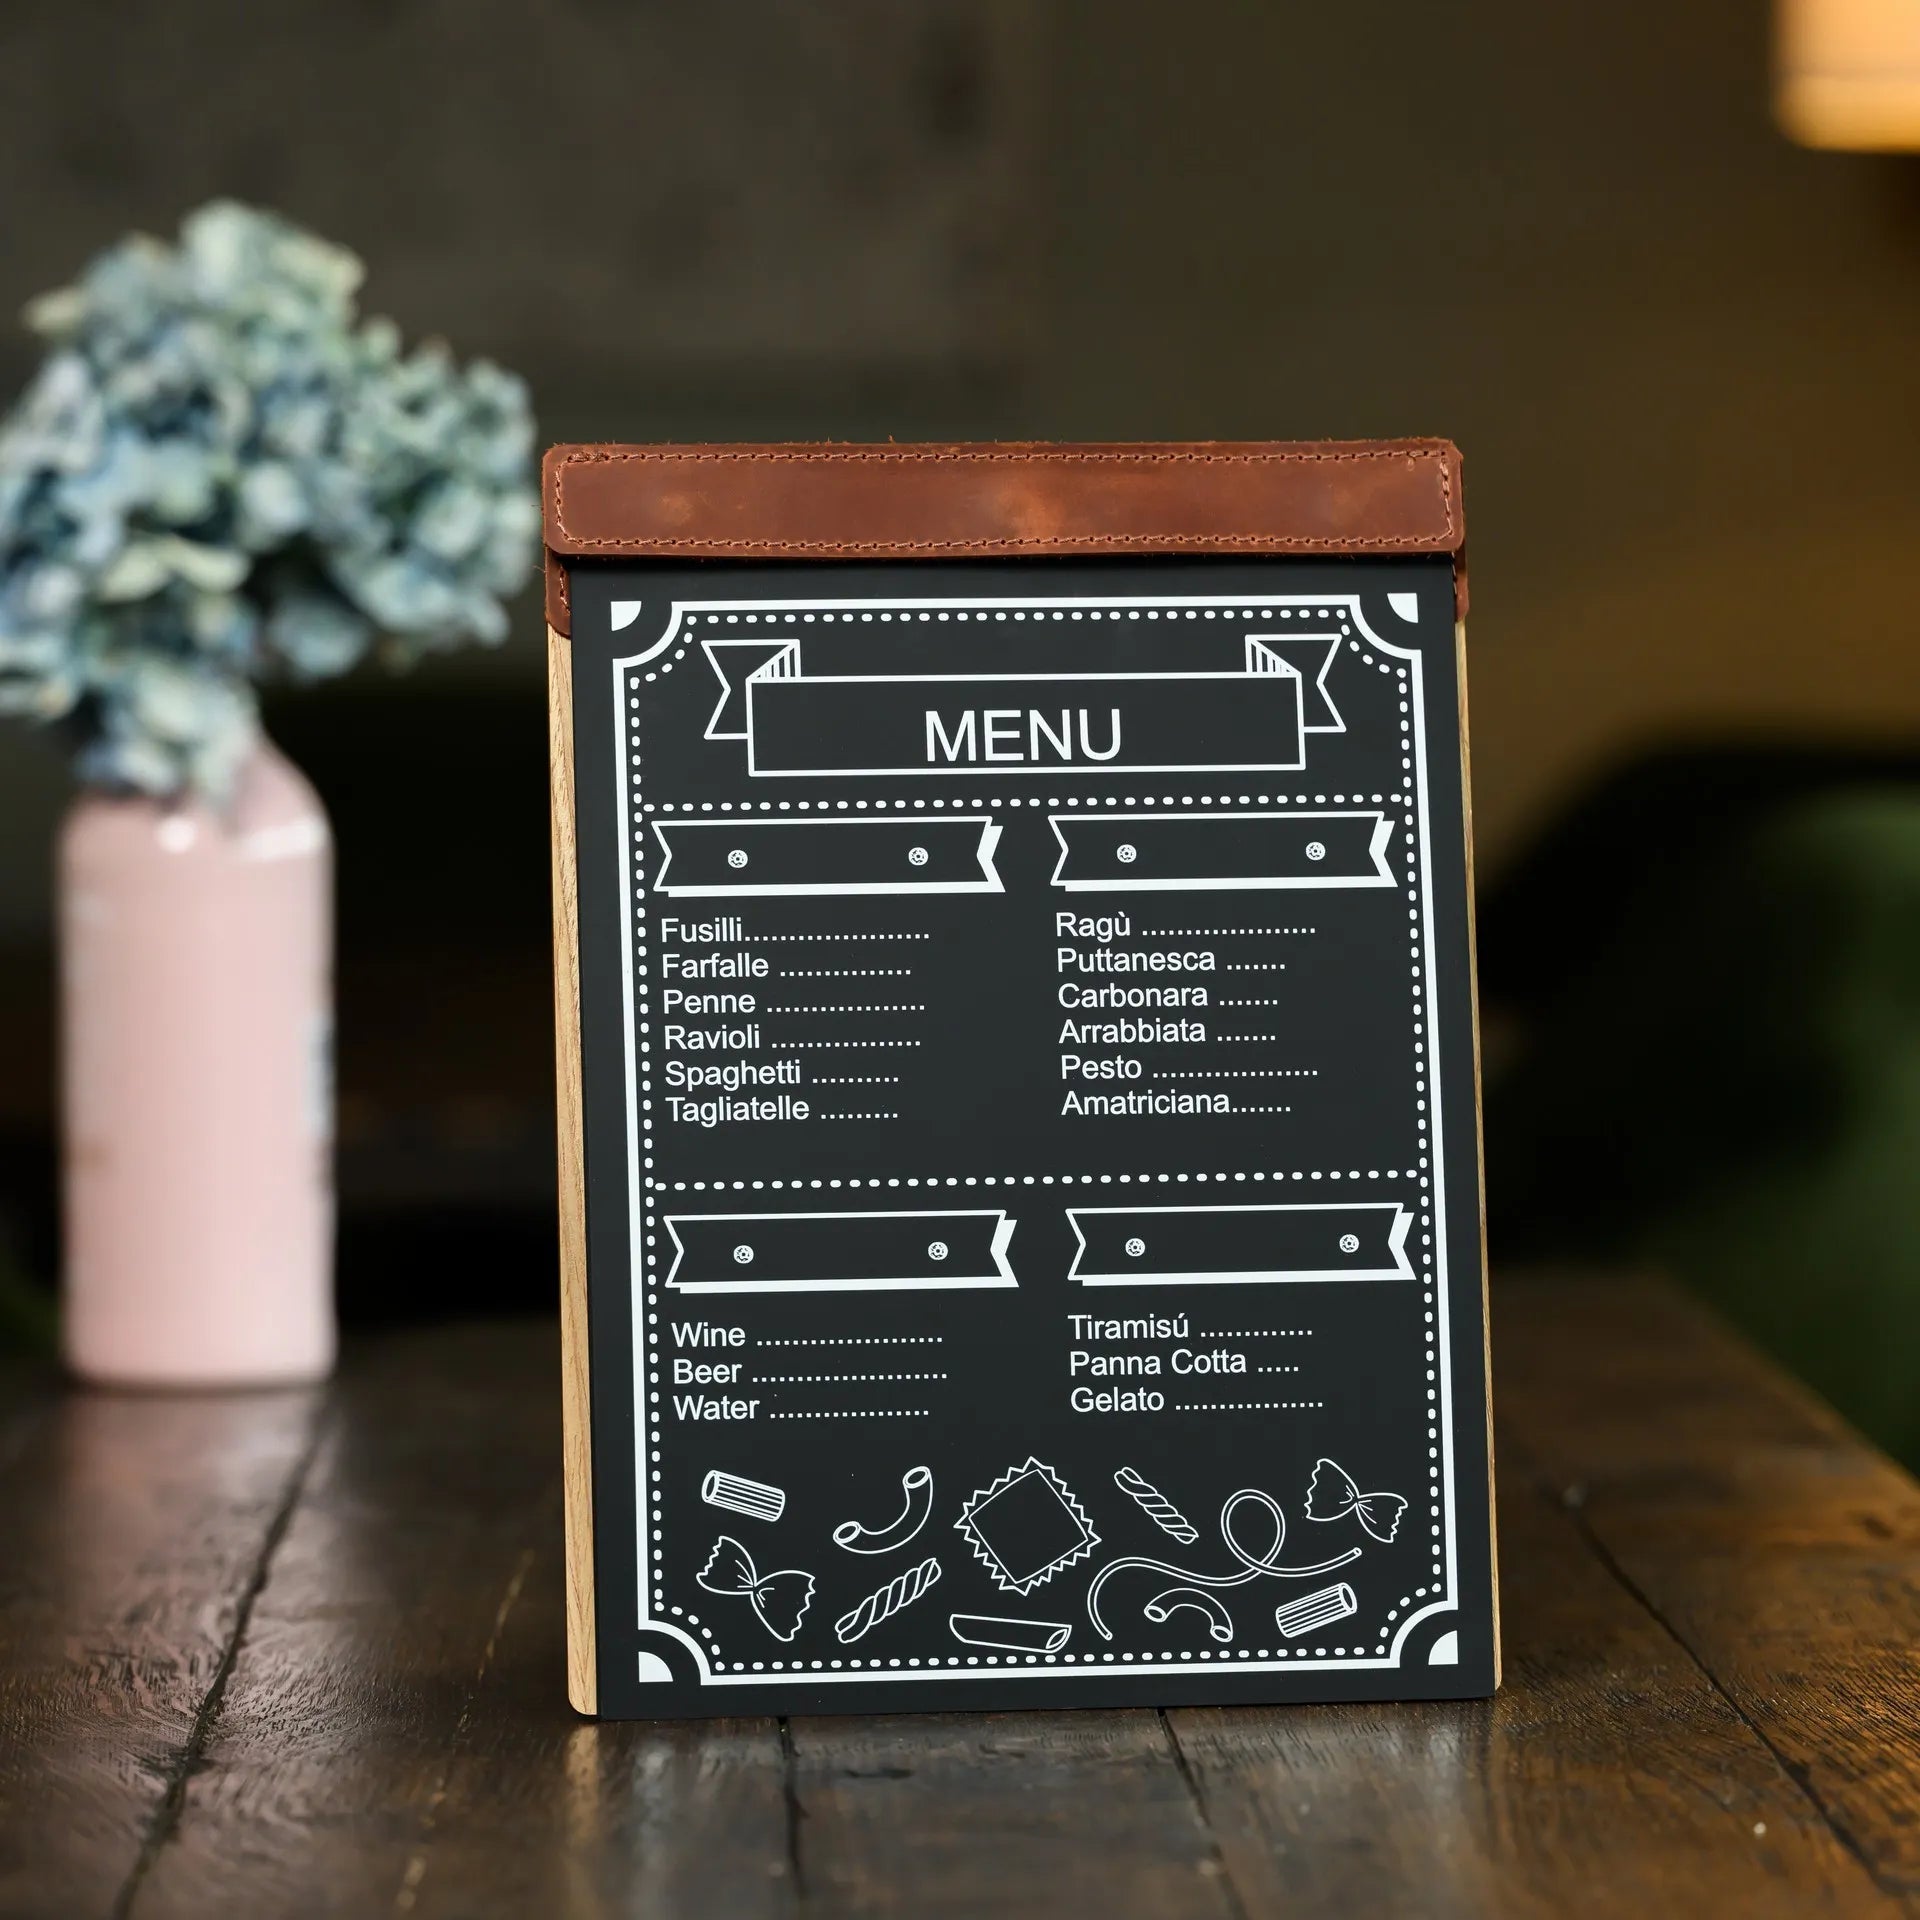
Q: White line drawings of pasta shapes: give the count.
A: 11